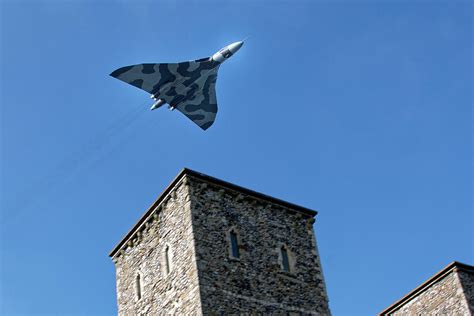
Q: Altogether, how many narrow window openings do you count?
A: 4